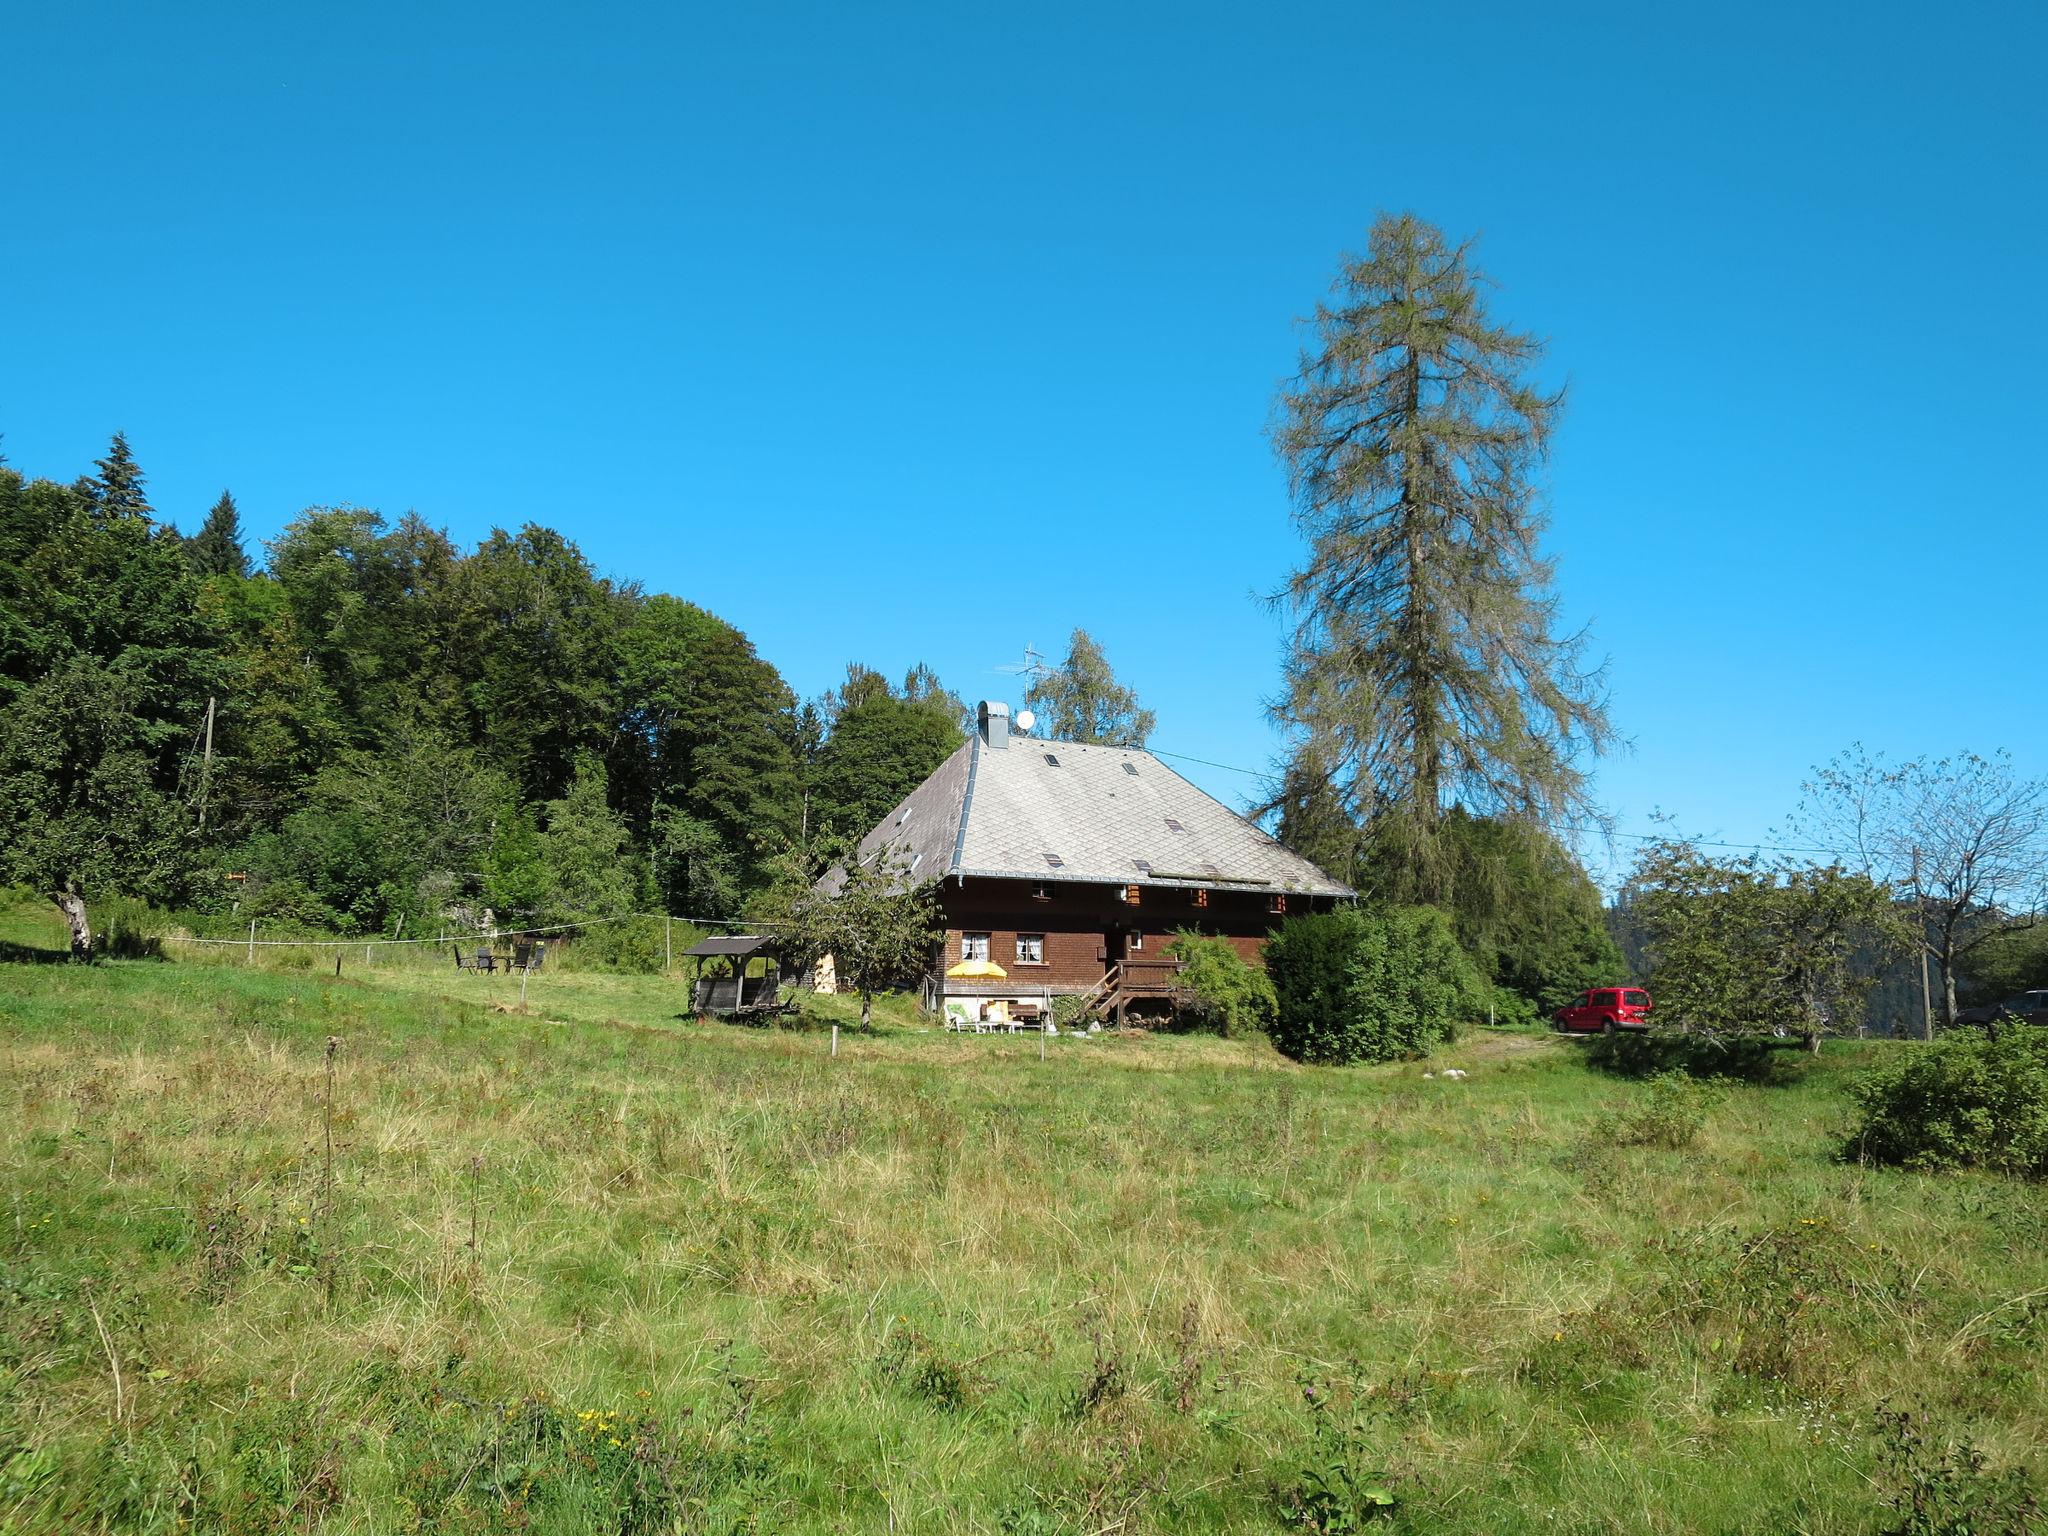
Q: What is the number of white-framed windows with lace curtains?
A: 2